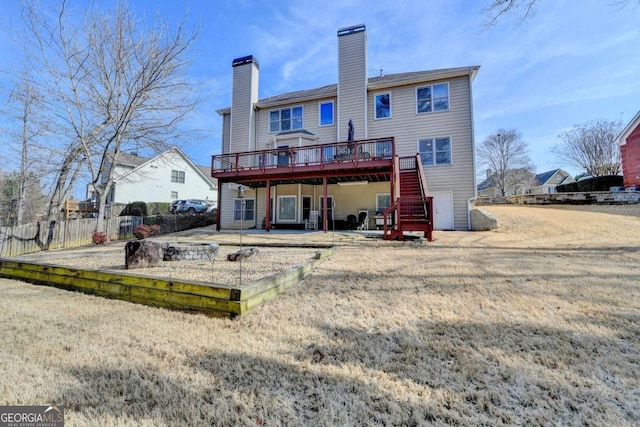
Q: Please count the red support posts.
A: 4